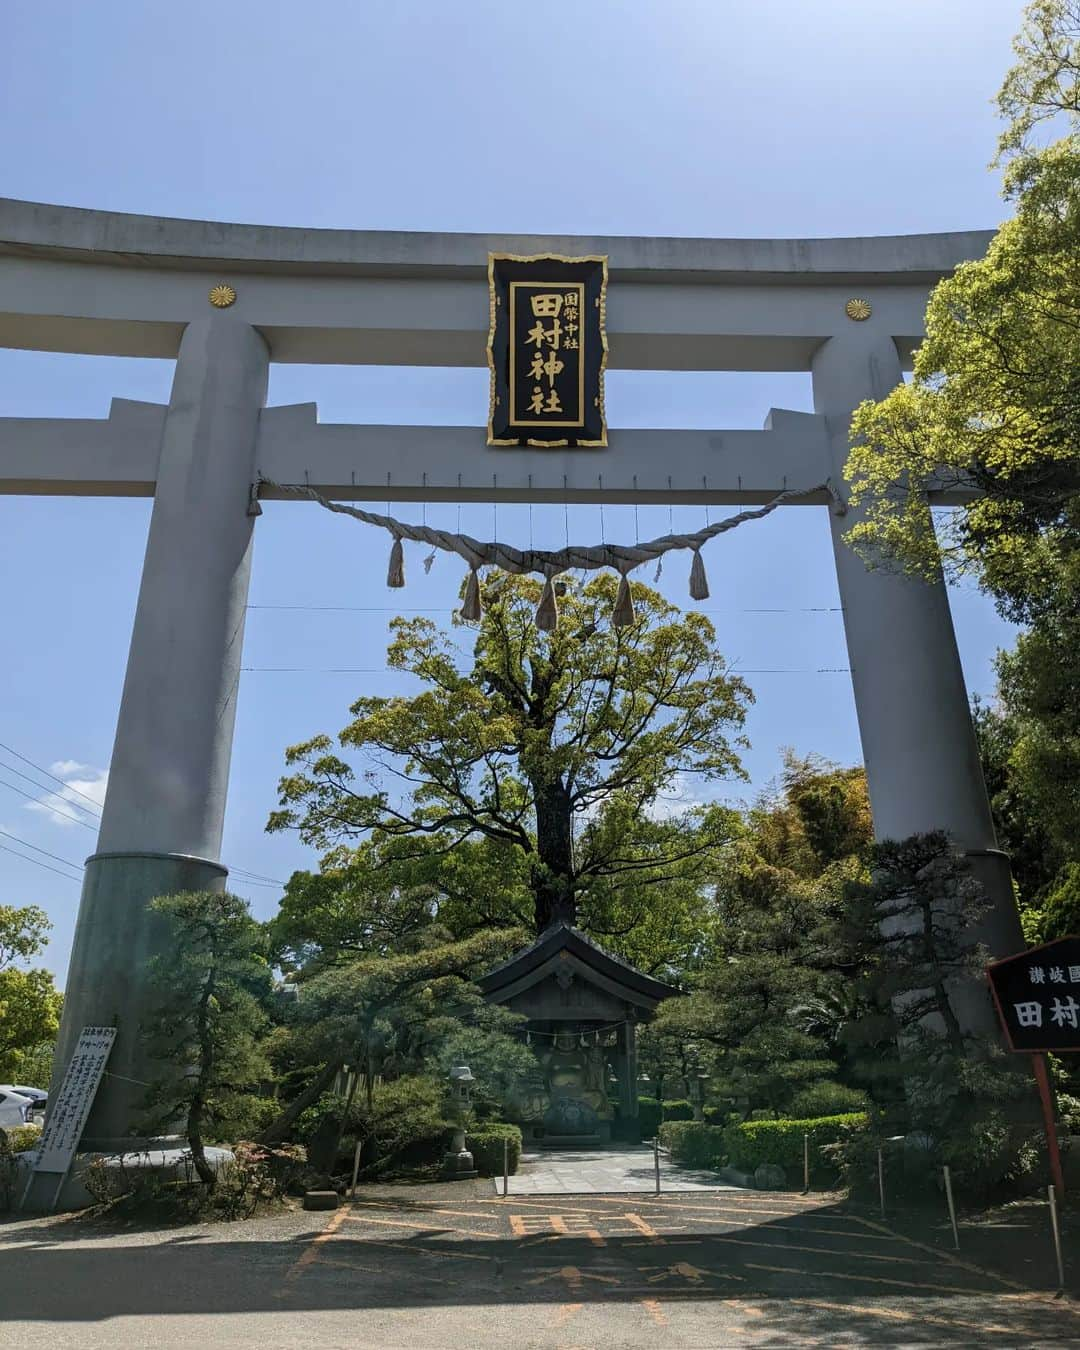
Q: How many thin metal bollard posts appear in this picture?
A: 7